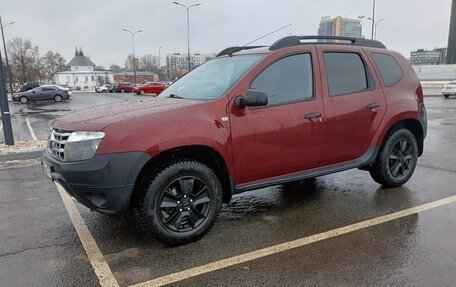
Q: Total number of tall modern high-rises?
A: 1